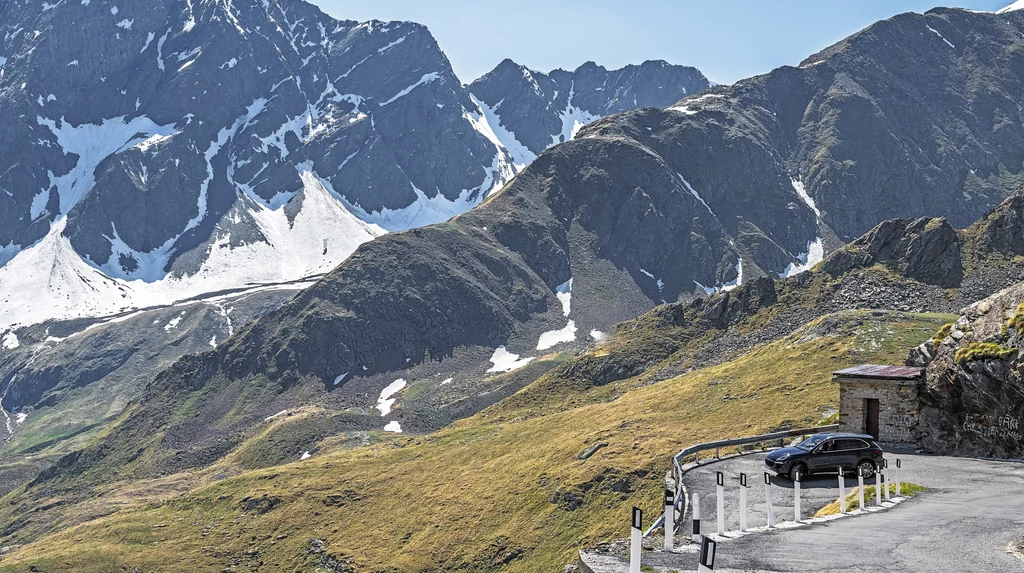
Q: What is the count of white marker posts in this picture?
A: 13